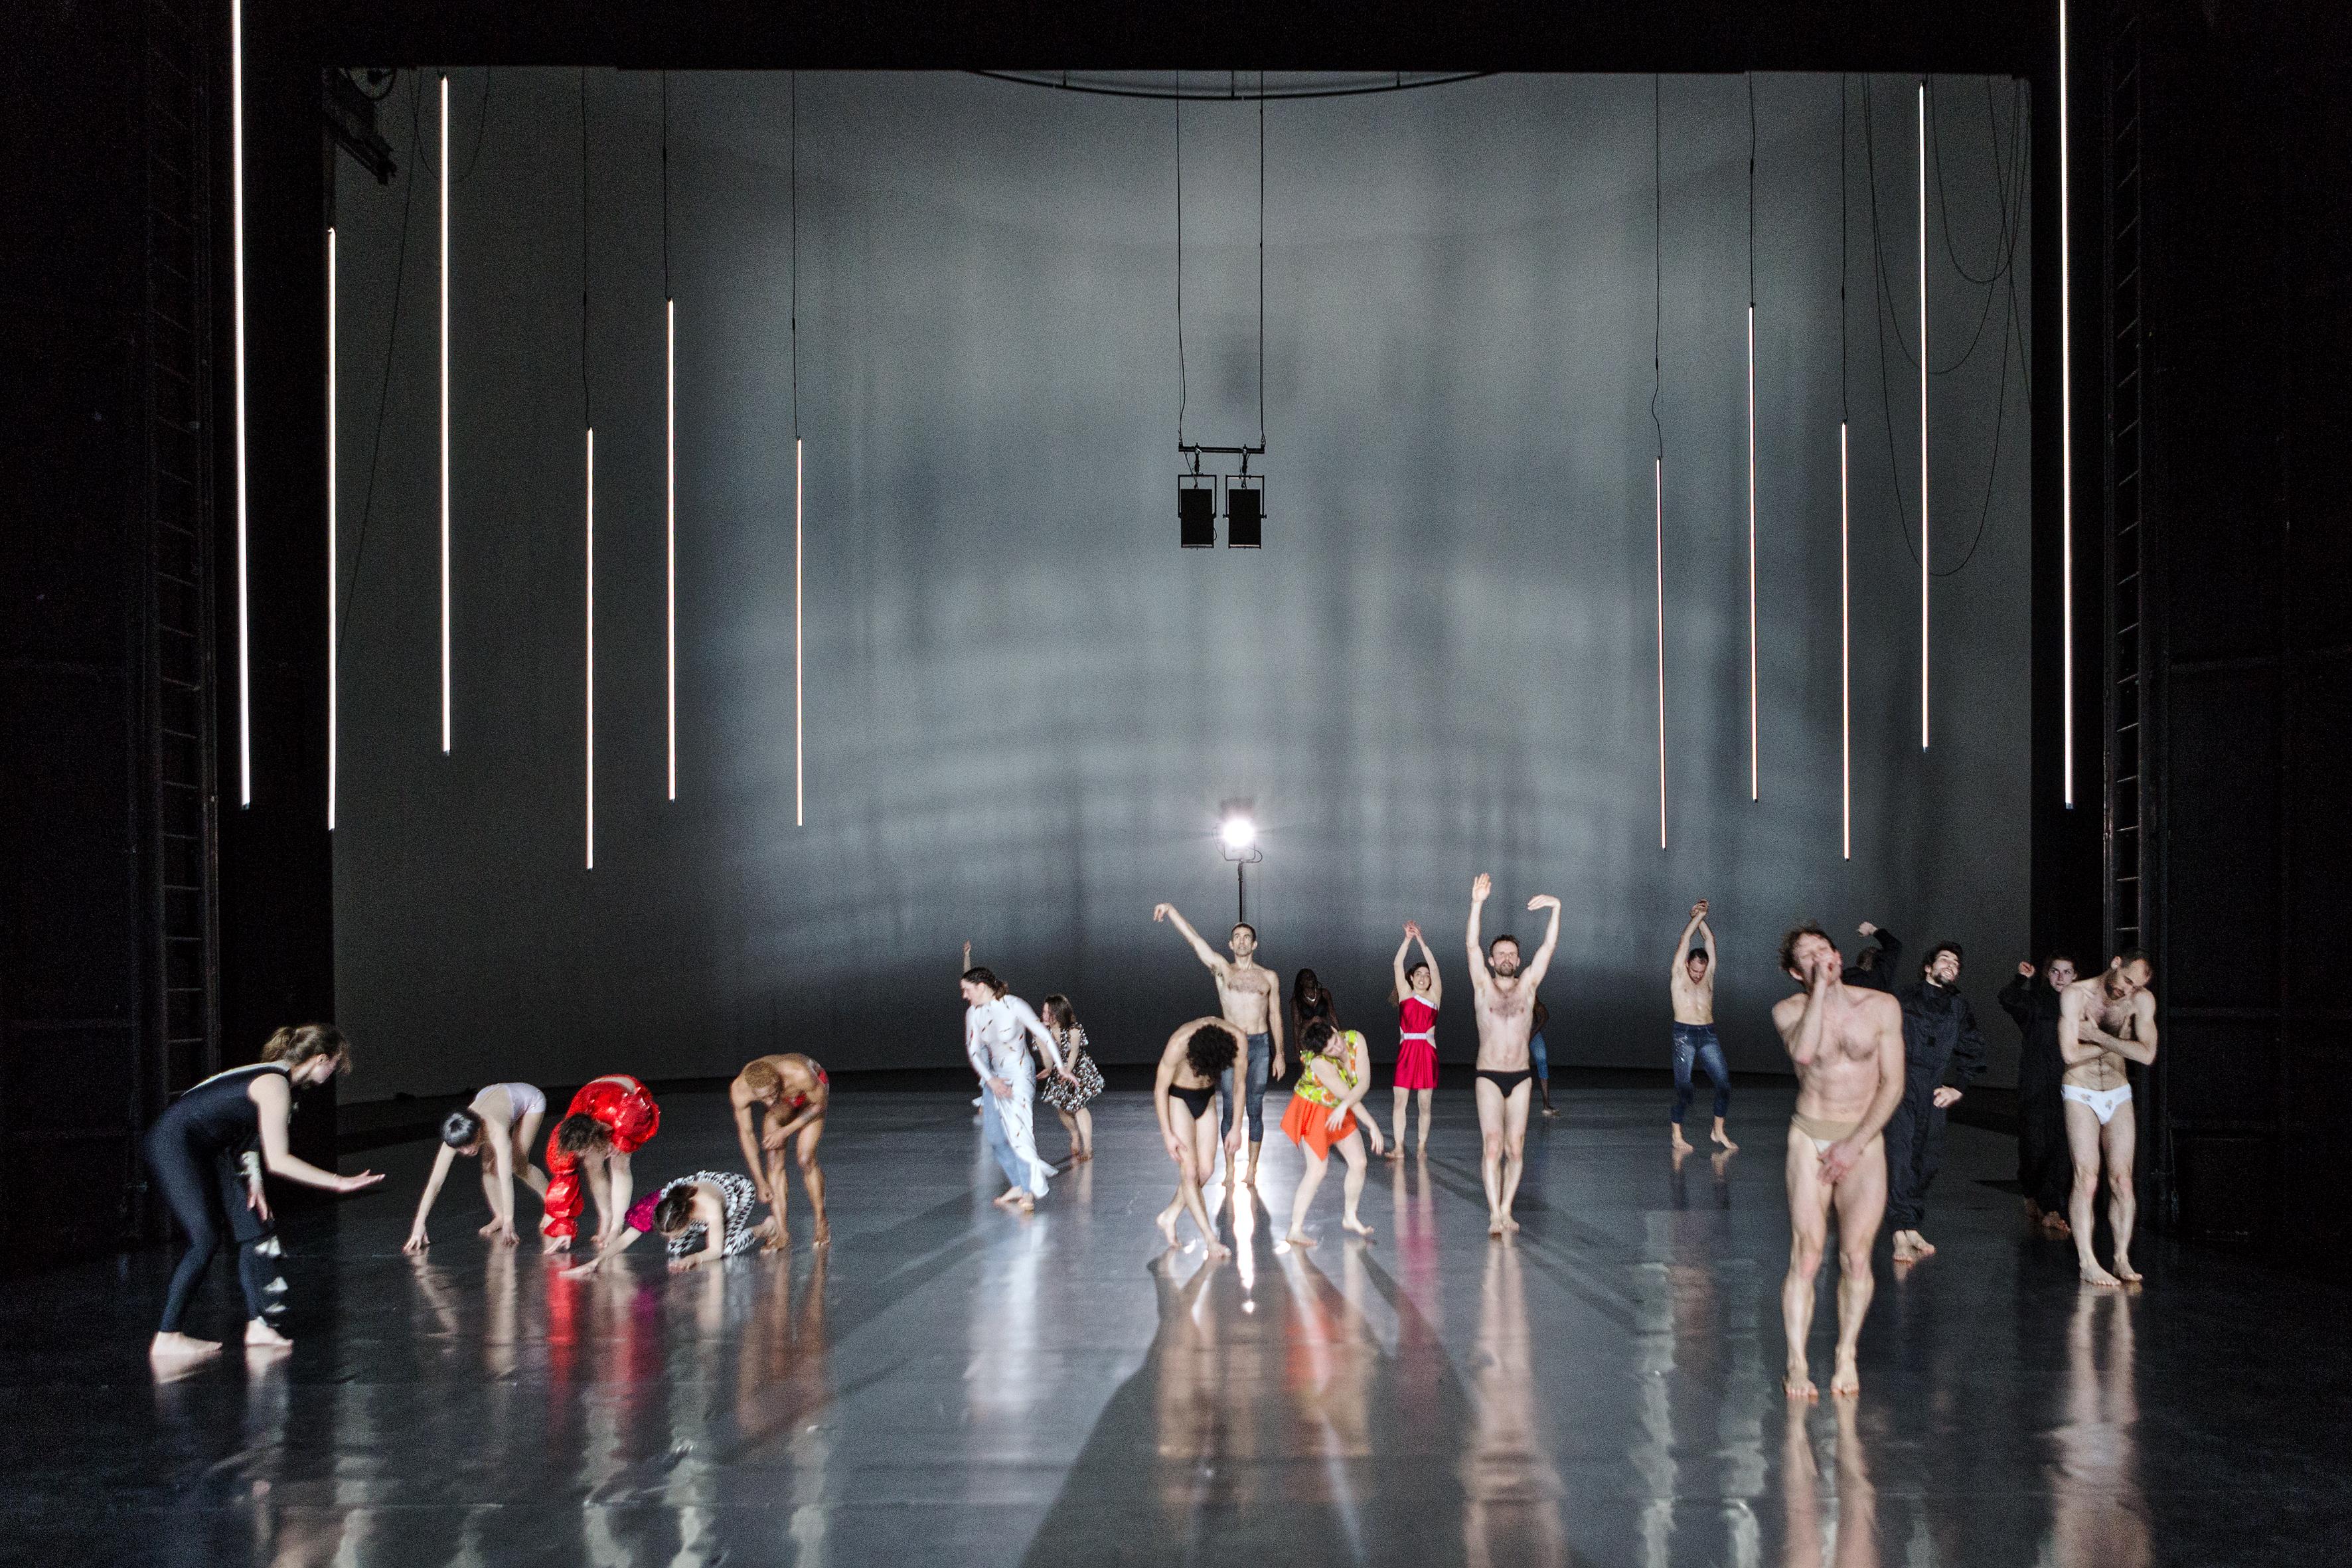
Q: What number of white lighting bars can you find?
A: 11